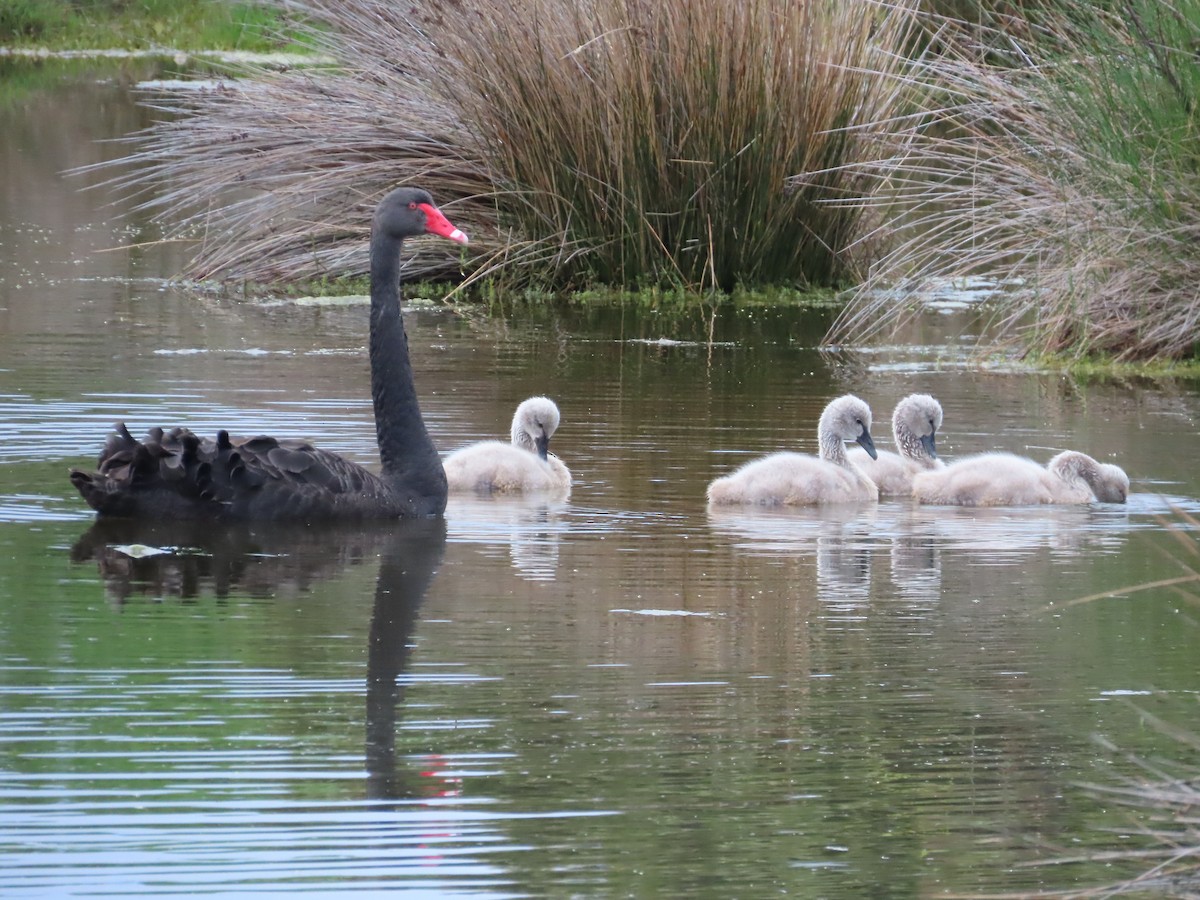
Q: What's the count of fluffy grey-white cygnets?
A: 4